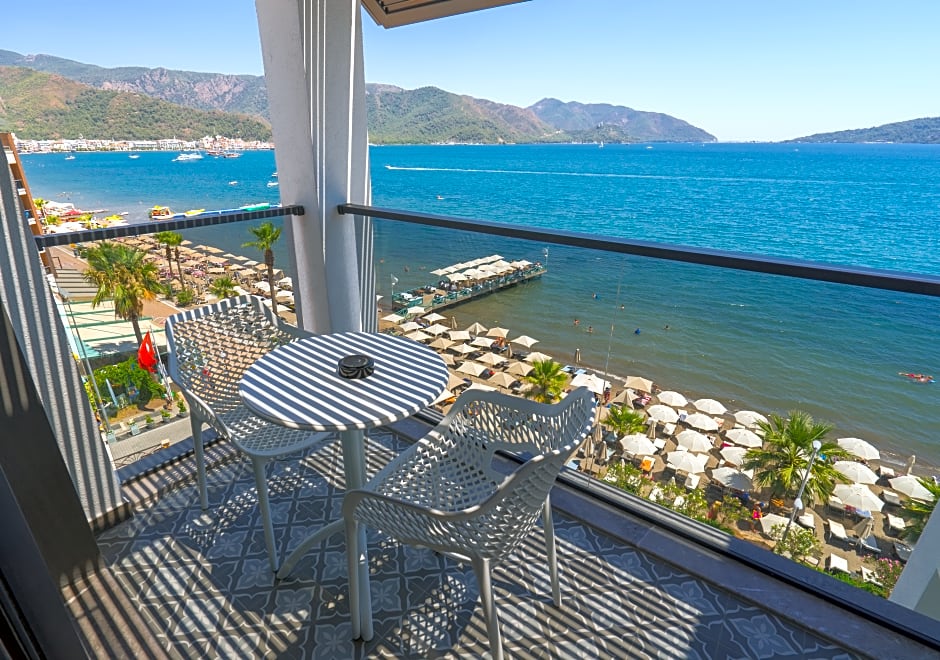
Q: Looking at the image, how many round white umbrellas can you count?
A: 15